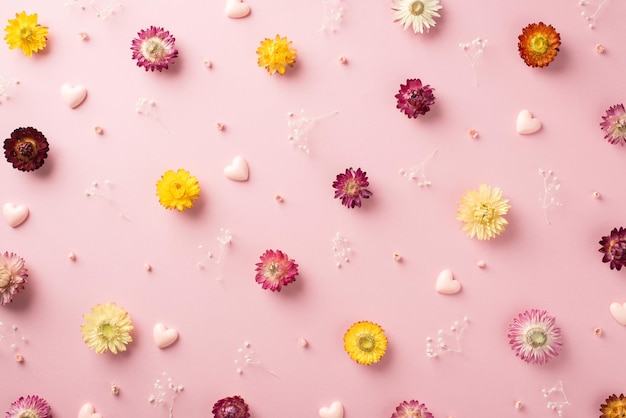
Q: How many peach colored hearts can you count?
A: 10